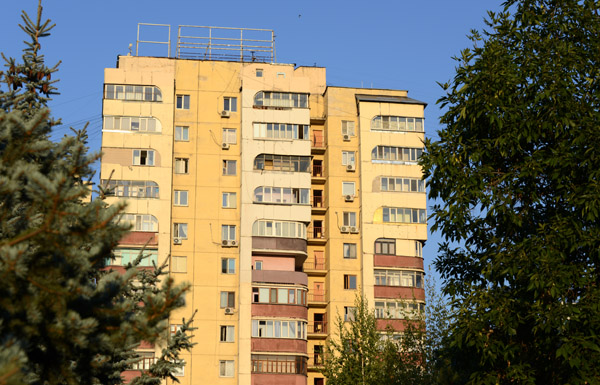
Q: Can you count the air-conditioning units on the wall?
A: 11